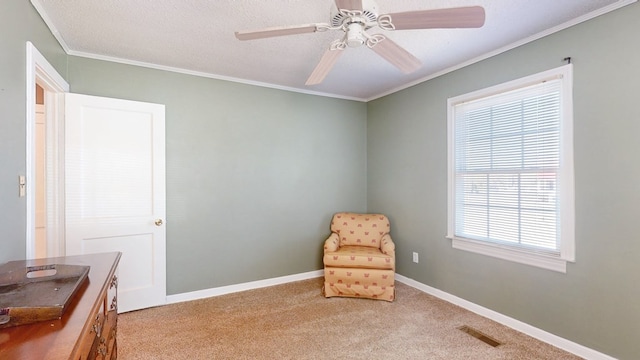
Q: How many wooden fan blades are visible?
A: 5